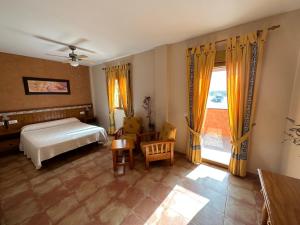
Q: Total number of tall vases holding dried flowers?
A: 1